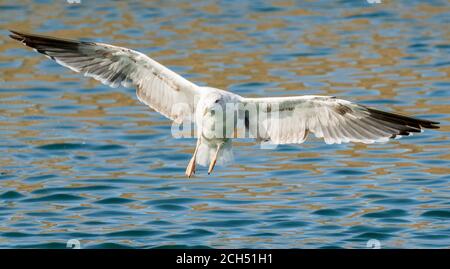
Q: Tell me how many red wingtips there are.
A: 0